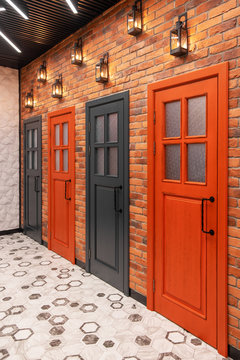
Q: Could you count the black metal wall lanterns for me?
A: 7